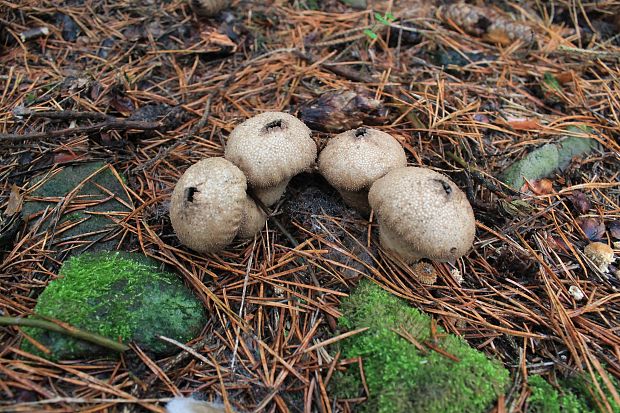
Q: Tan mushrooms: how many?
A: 4